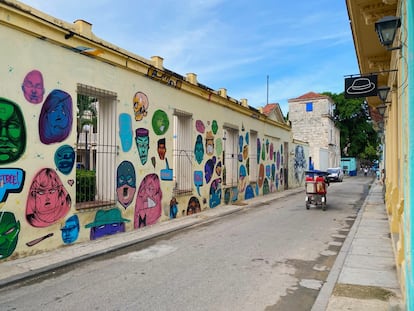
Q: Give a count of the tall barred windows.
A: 4